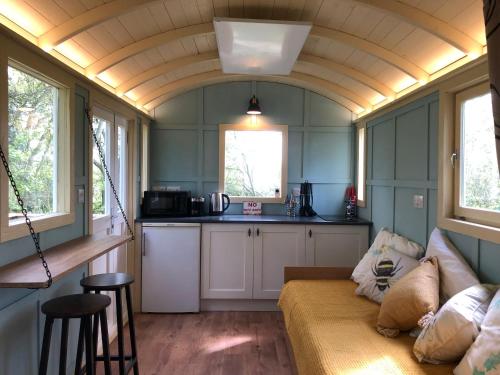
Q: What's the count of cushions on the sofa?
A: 6